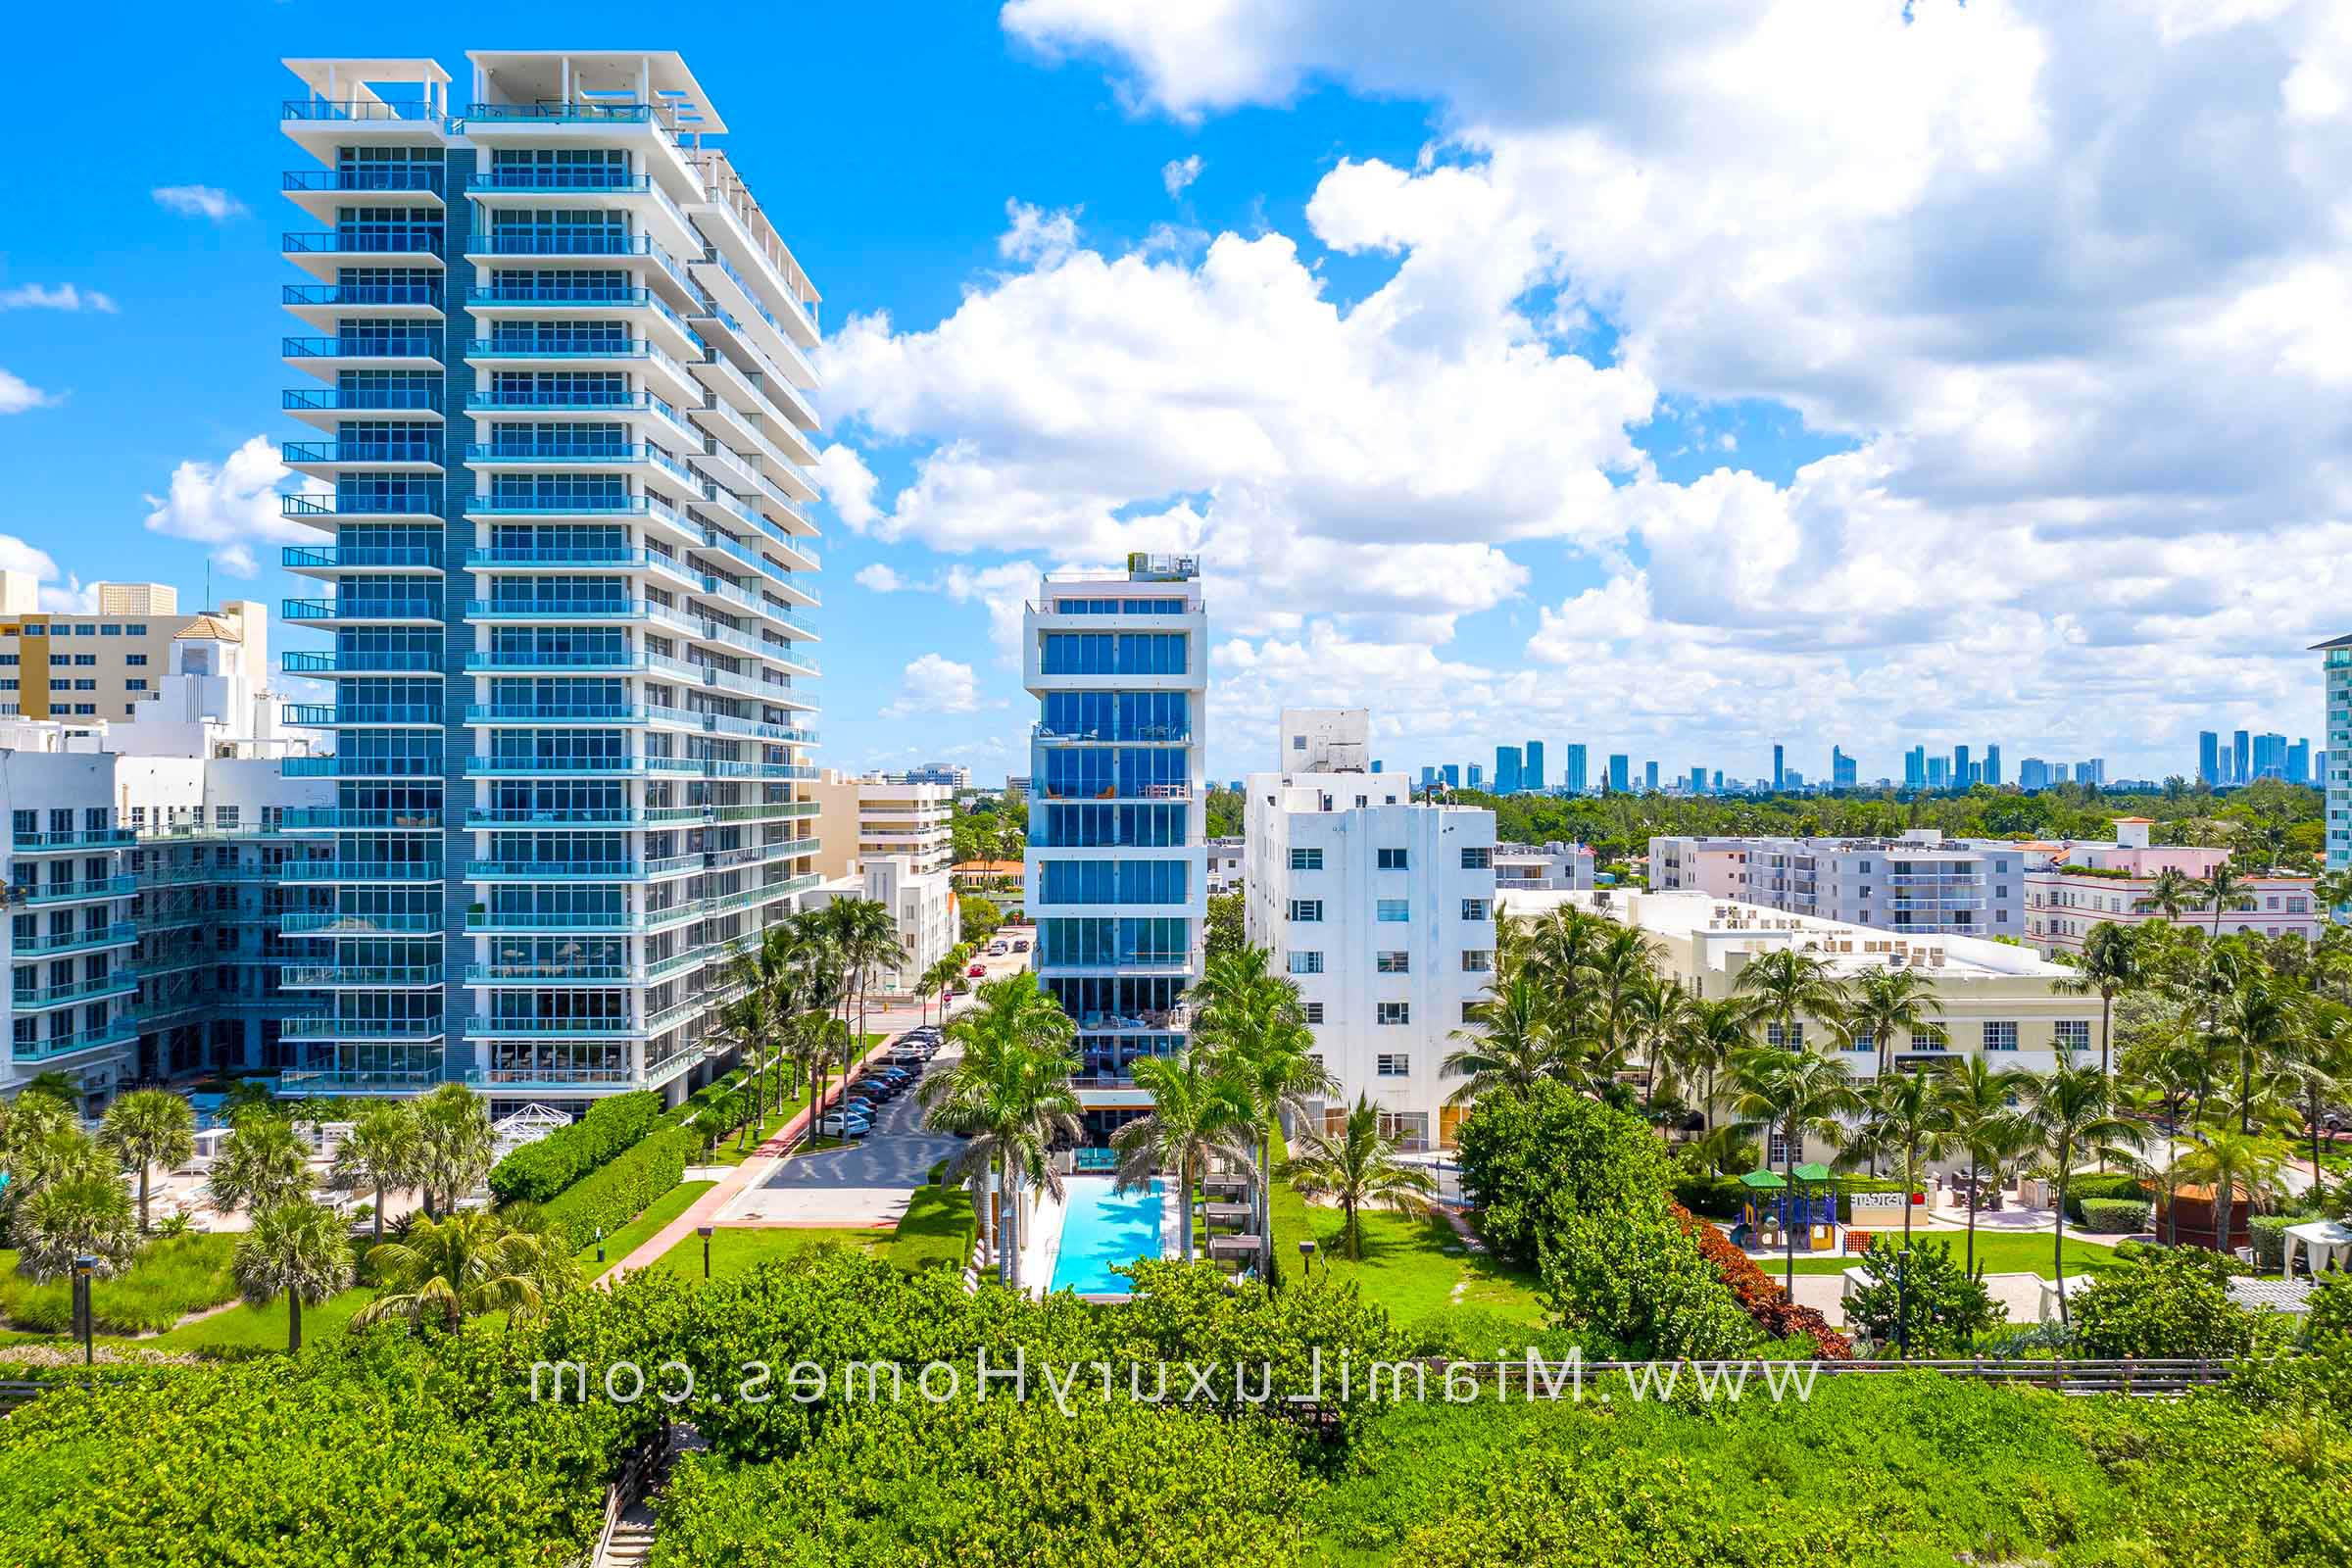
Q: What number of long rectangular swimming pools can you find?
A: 1